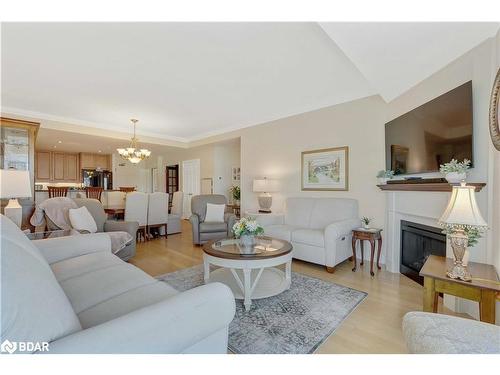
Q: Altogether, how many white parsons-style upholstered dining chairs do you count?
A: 4